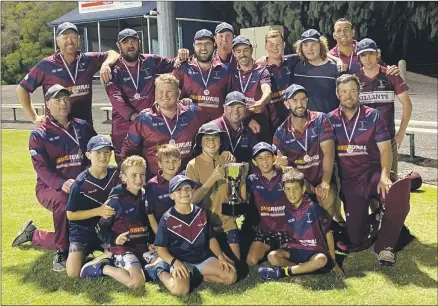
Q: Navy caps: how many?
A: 12